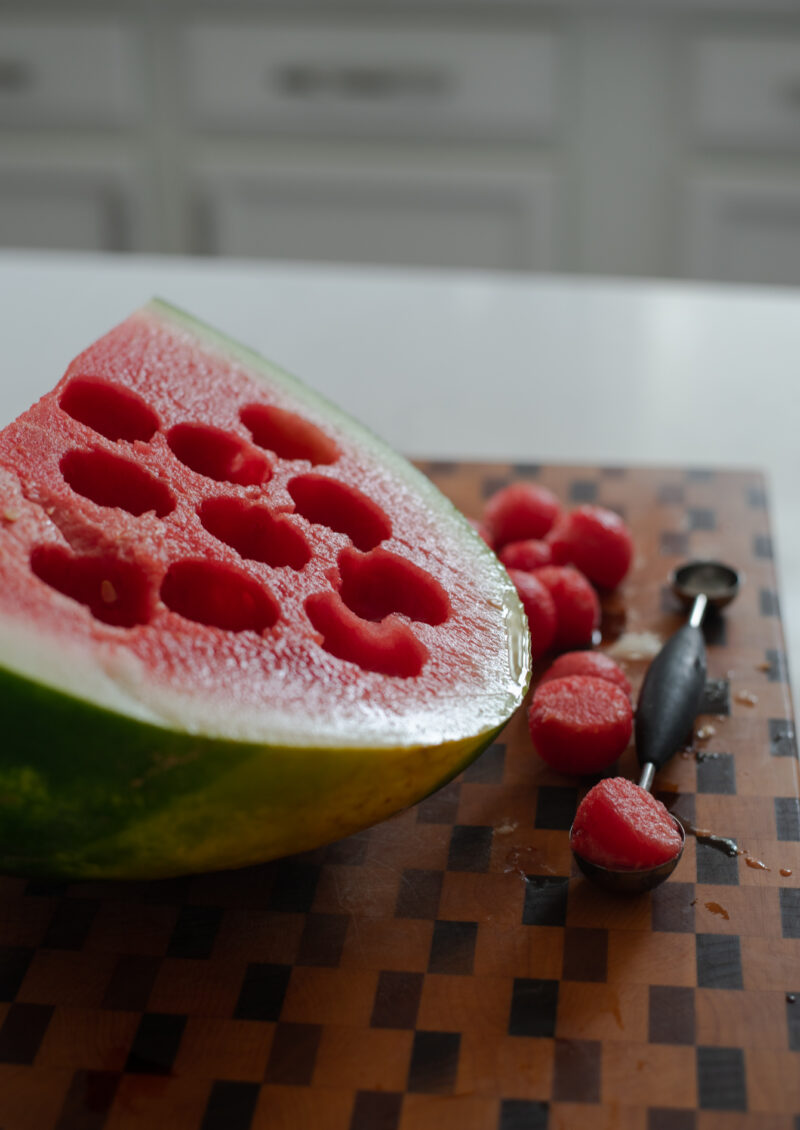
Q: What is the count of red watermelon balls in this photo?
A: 9